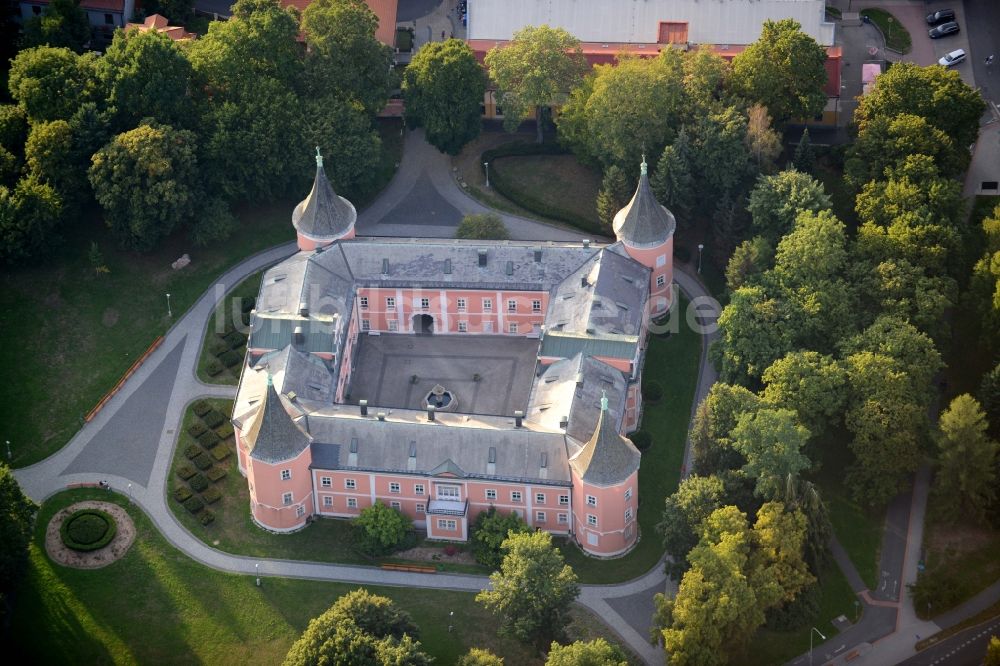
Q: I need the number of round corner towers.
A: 4